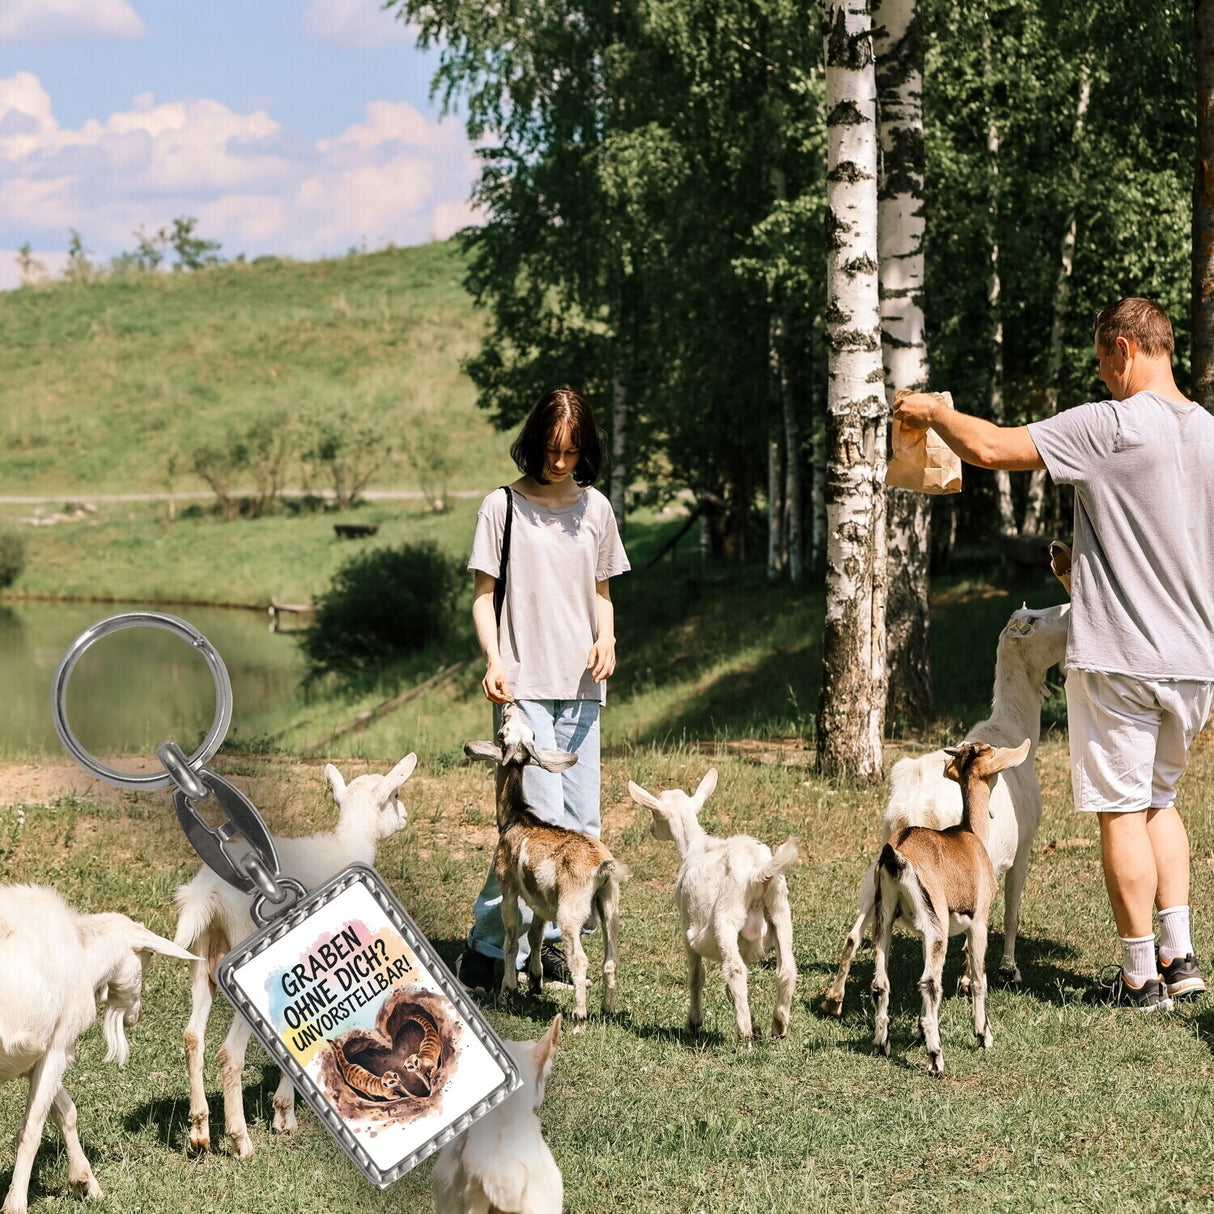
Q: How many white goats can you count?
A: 5